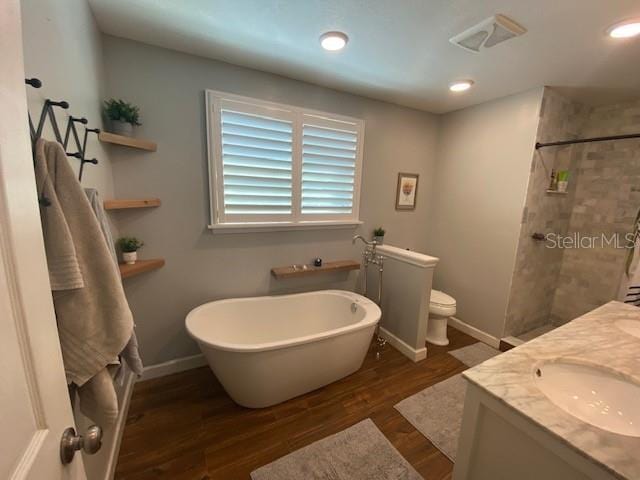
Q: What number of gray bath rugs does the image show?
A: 3